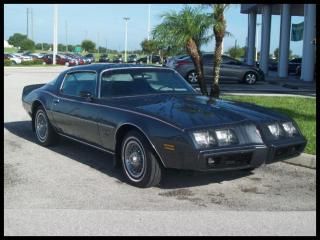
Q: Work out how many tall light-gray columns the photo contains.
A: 4